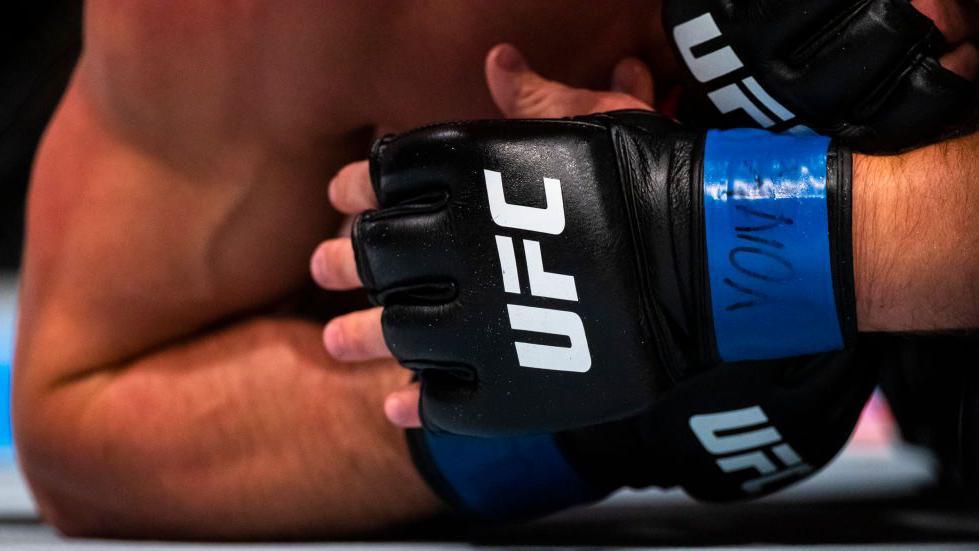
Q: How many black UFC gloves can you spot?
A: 3